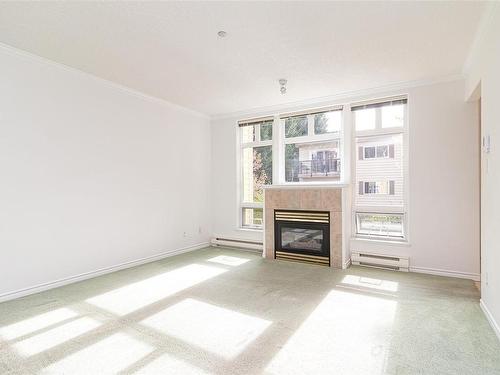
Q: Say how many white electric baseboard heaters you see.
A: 2